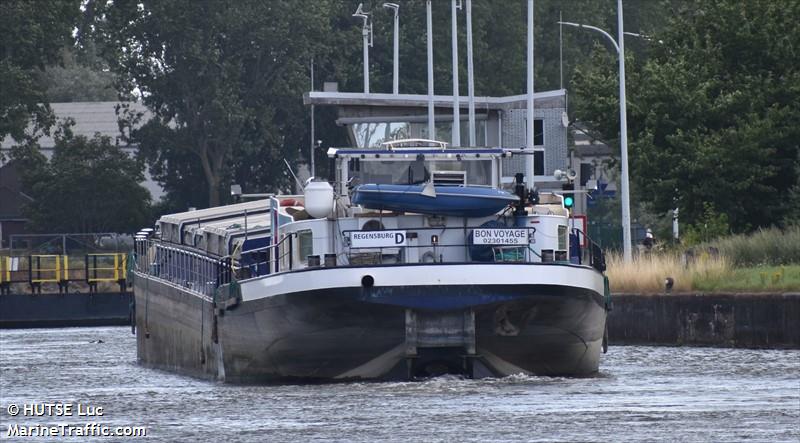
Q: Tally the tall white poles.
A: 7